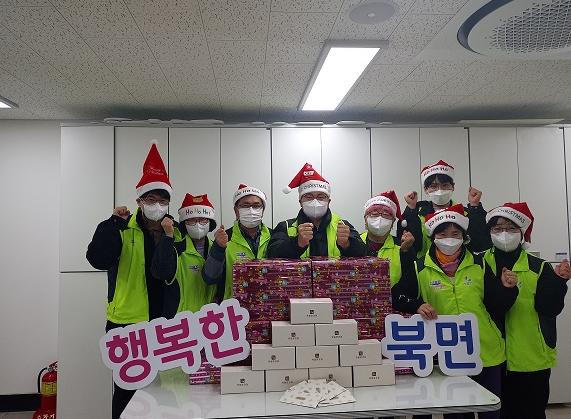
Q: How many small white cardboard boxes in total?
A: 10